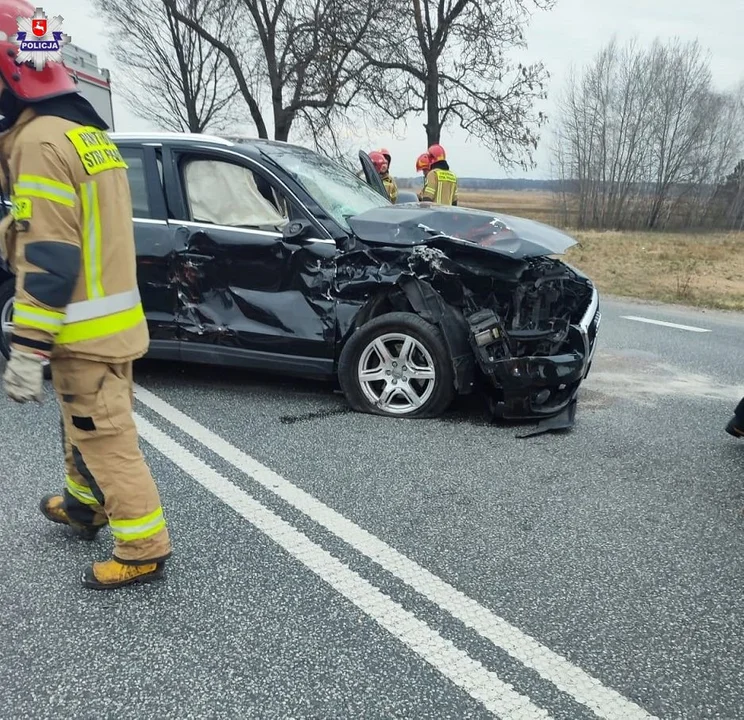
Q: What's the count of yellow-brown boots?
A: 2